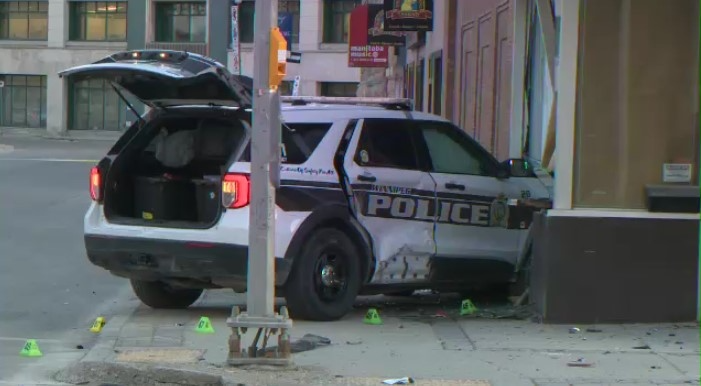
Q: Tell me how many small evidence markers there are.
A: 5